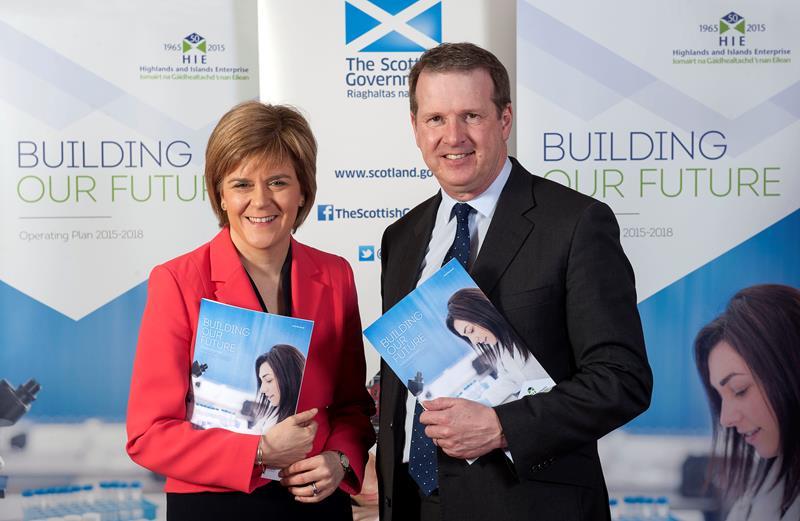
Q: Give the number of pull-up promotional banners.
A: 3